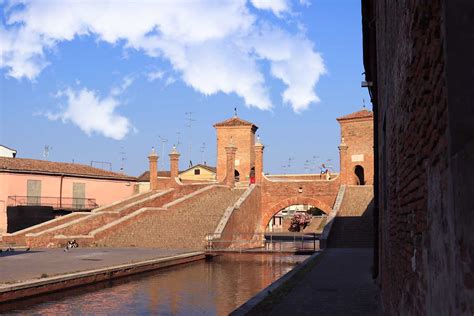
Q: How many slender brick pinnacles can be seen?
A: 5